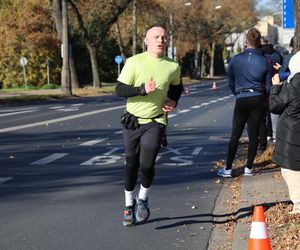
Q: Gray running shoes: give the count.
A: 2